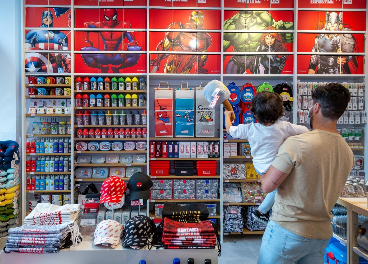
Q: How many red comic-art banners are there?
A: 5